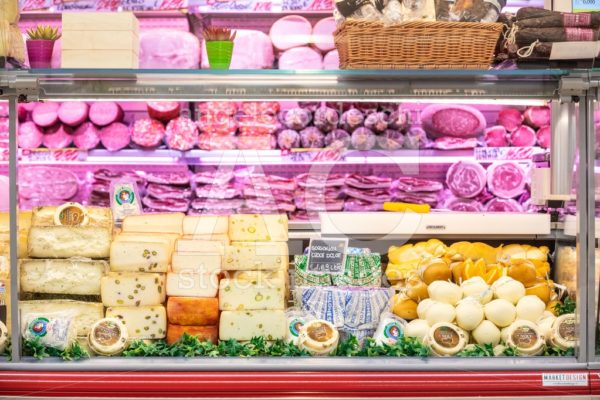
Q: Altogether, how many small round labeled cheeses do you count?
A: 6